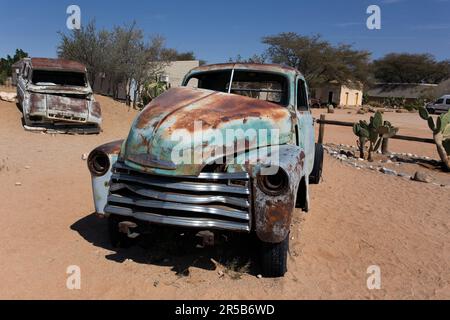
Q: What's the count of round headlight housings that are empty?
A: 2